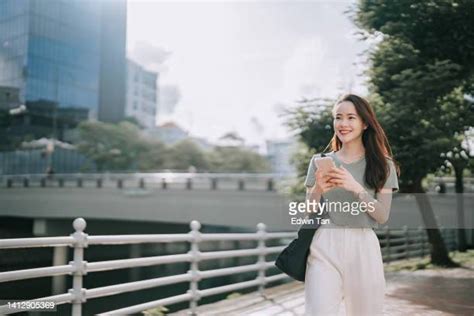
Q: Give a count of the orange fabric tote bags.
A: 0